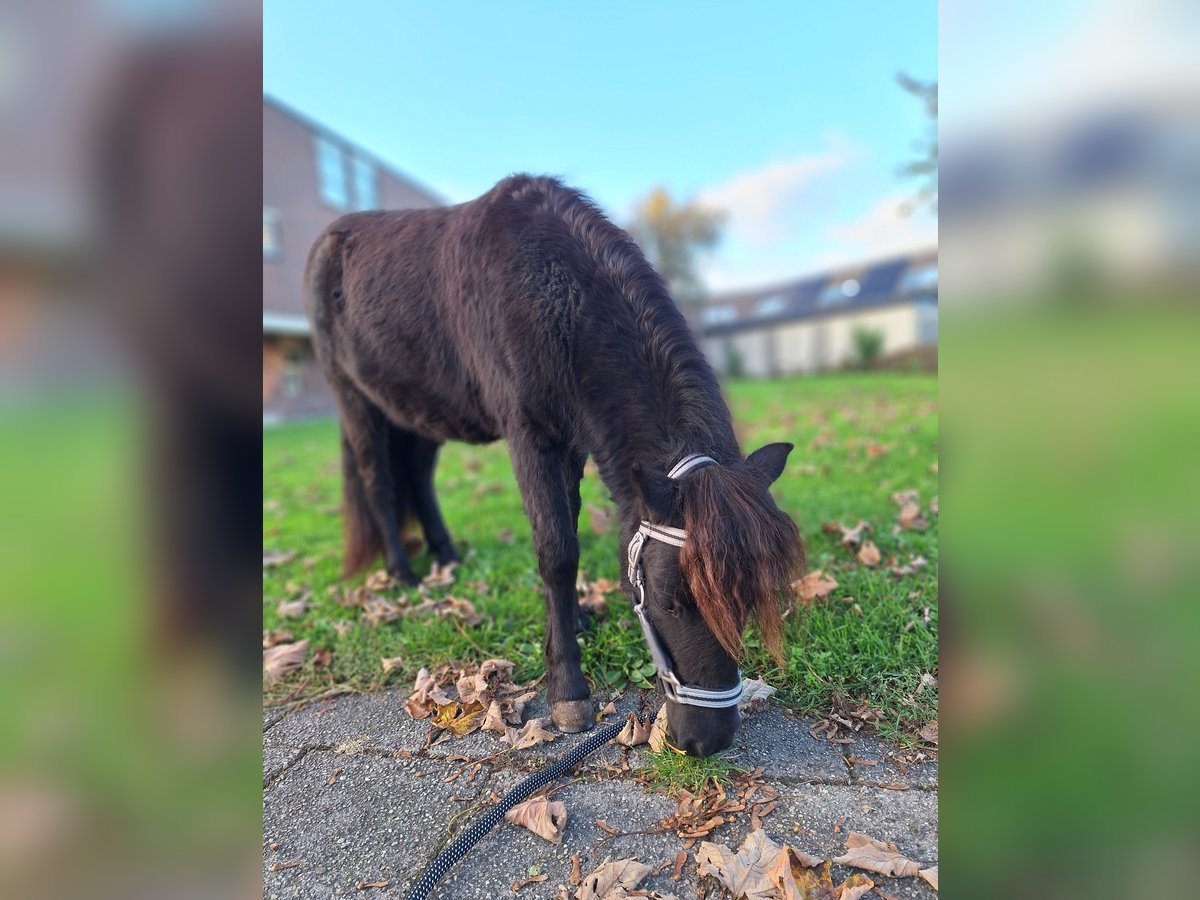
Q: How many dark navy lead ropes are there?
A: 1